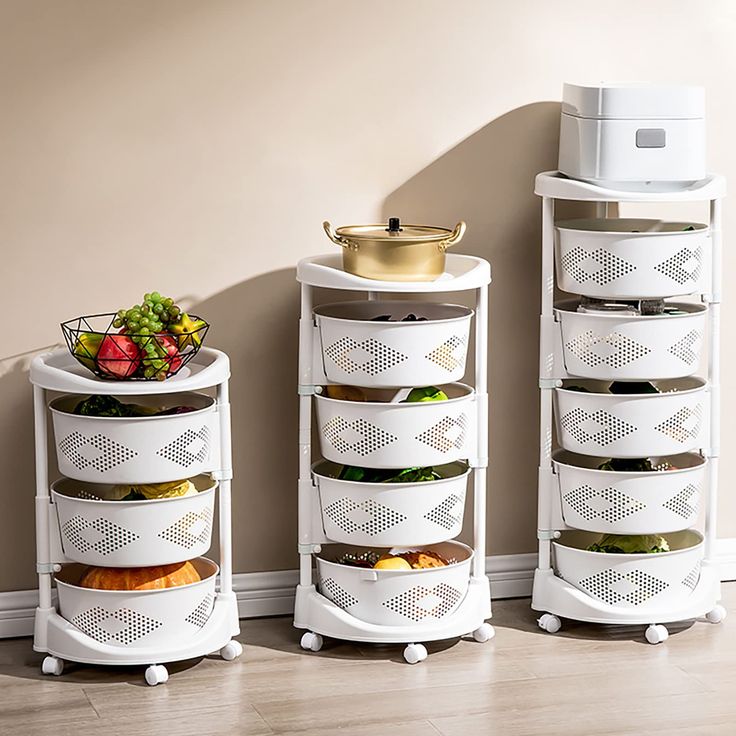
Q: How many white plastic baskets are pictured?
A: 12